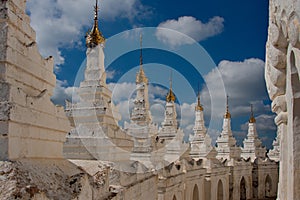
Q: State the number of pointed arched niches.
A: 5